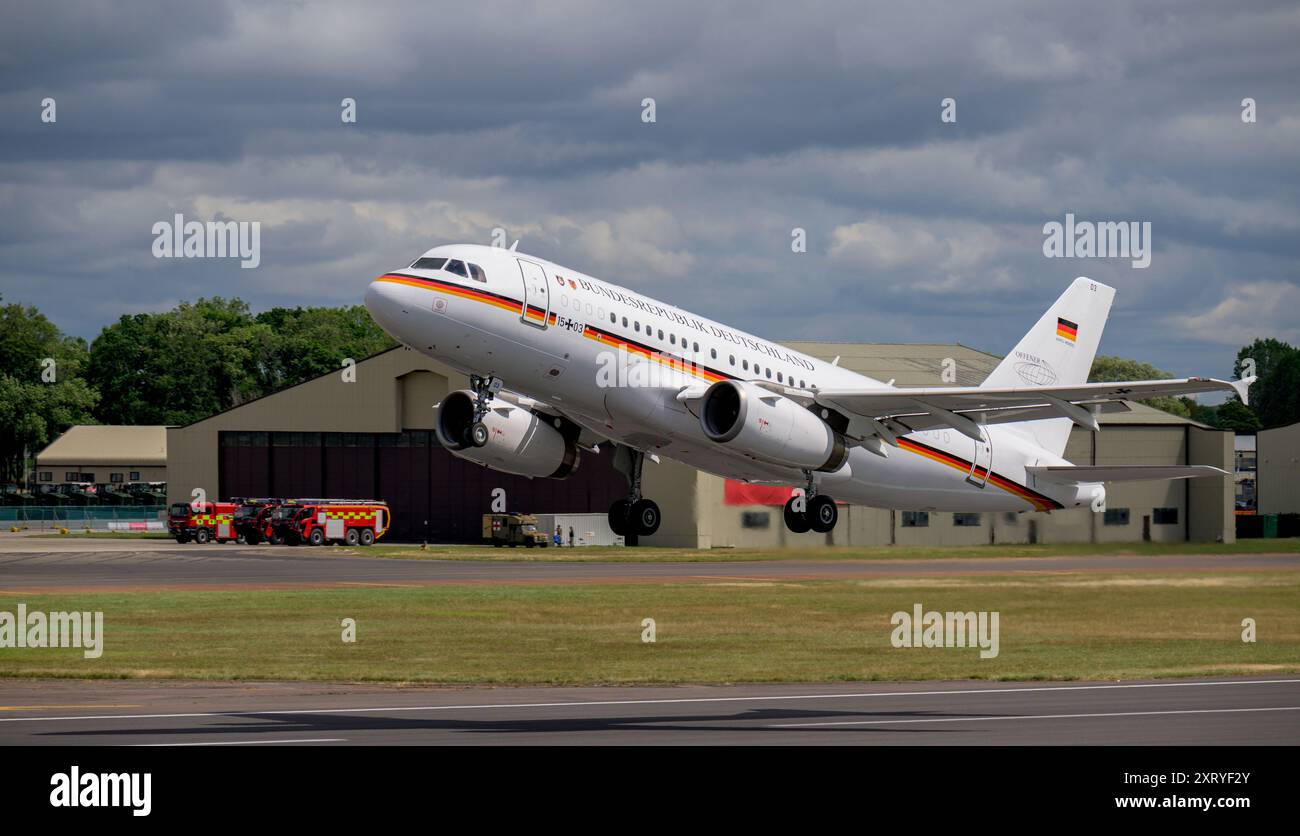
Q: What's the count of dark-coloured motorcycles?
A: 0